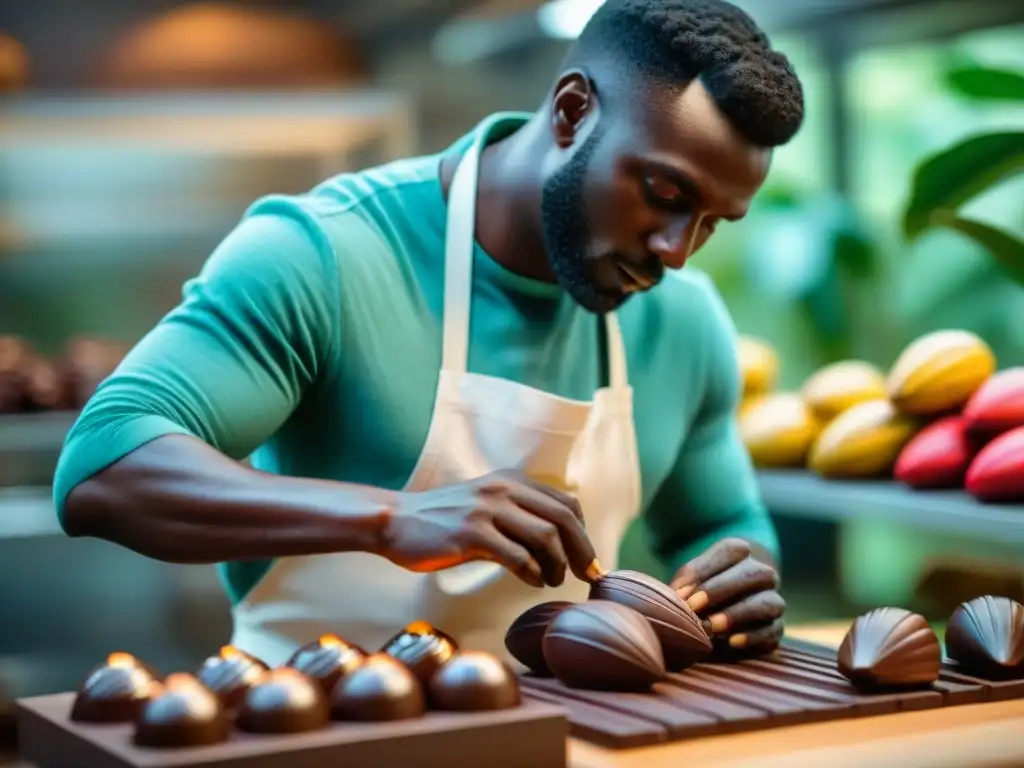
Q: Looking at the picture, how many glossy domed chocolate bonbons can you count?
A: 8